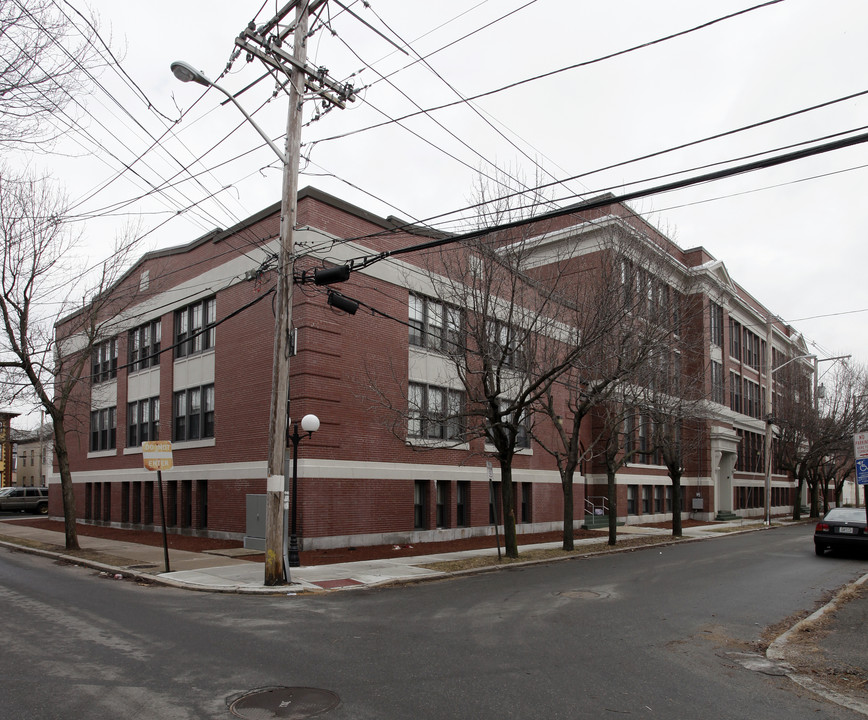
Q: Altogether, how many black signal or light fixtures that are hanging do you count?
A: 2